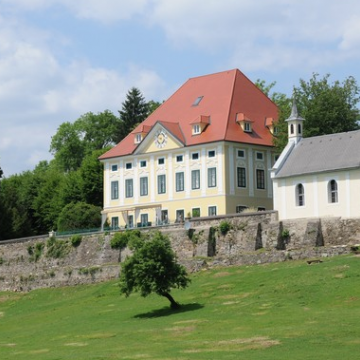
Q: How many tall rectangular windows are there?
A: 9